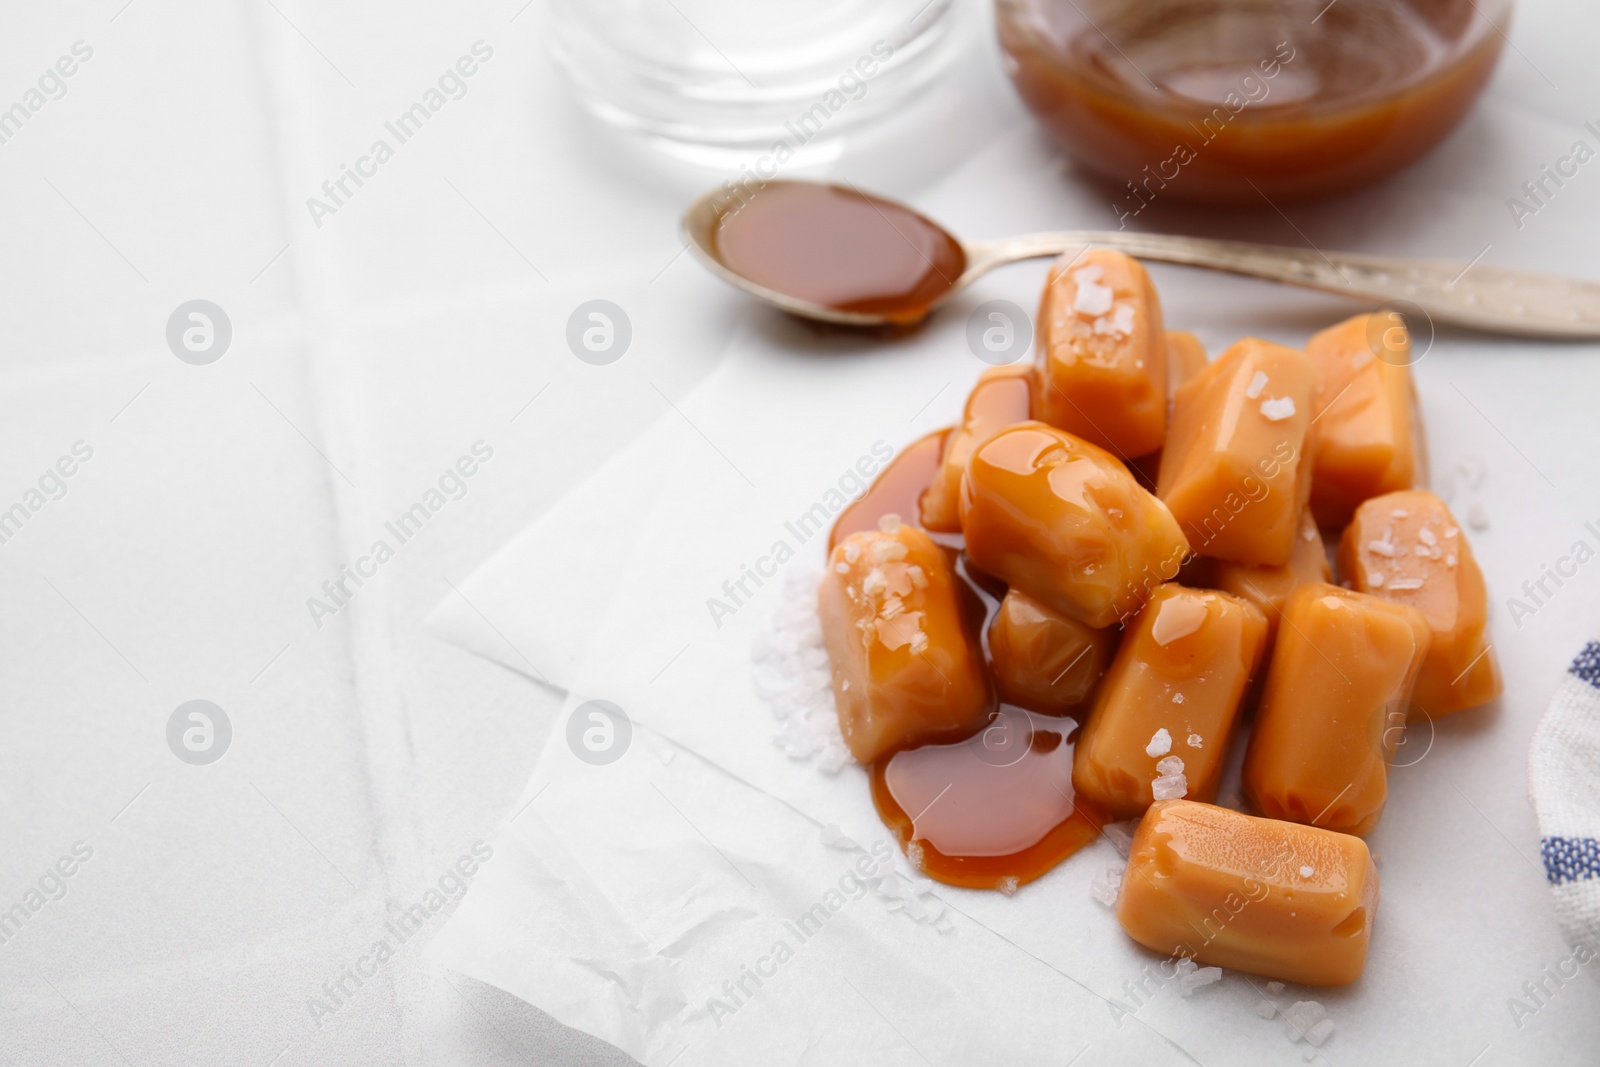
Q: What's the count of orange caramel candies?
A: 13